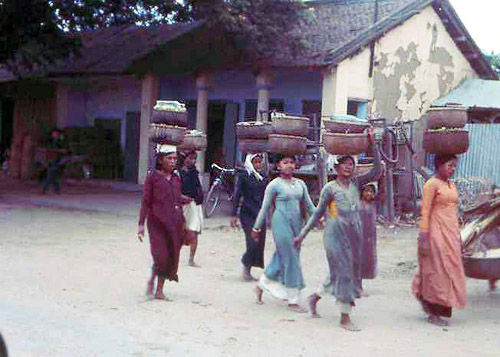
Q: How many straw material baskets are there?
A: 11